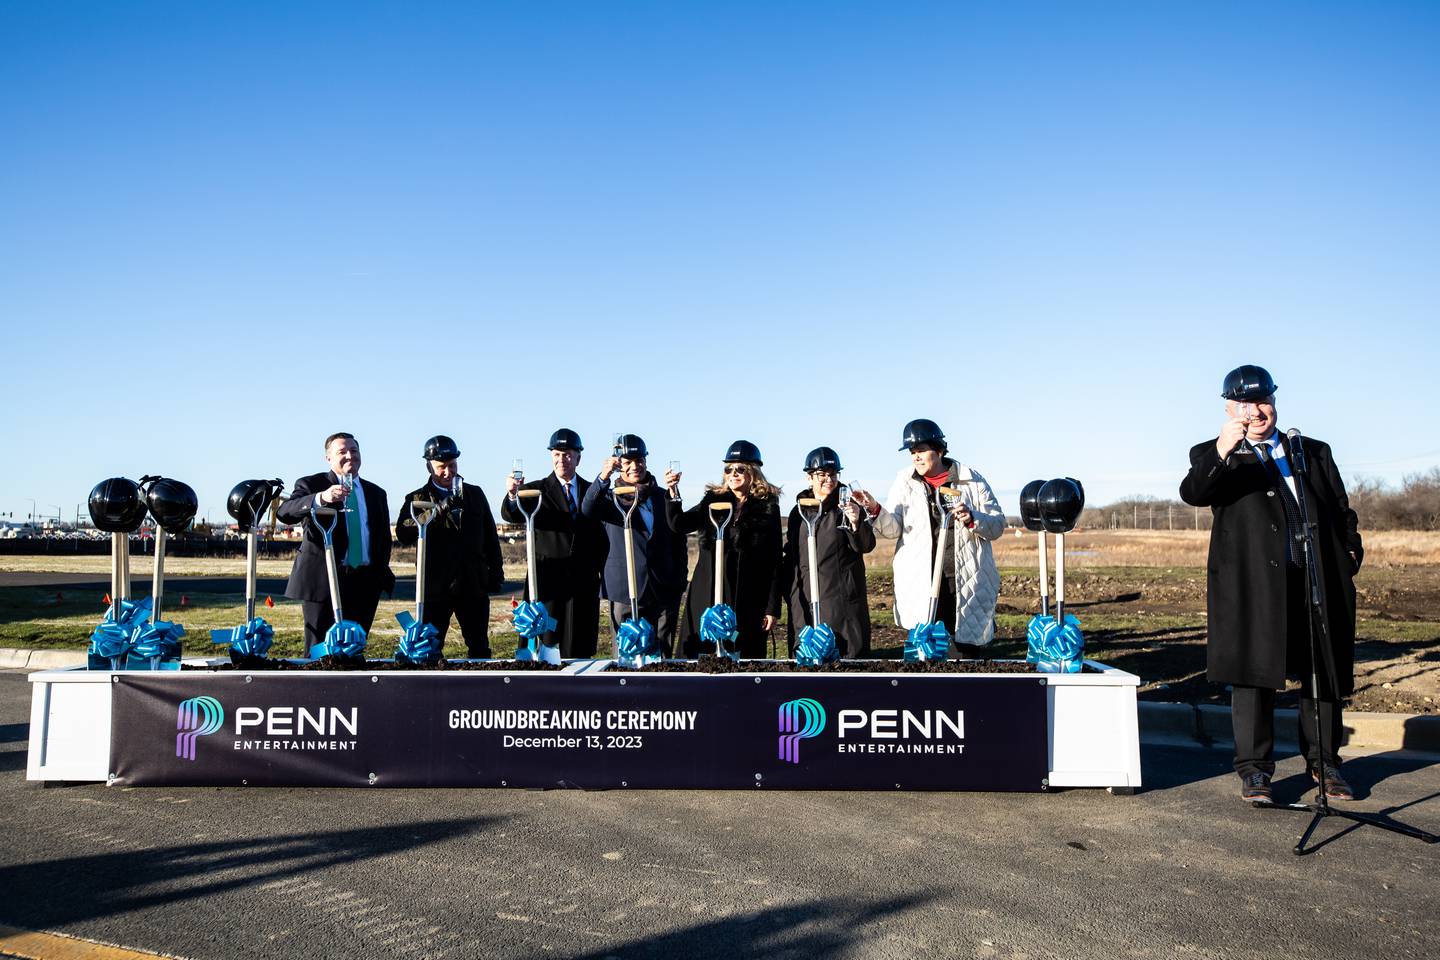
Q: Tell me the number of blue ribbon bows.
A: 13